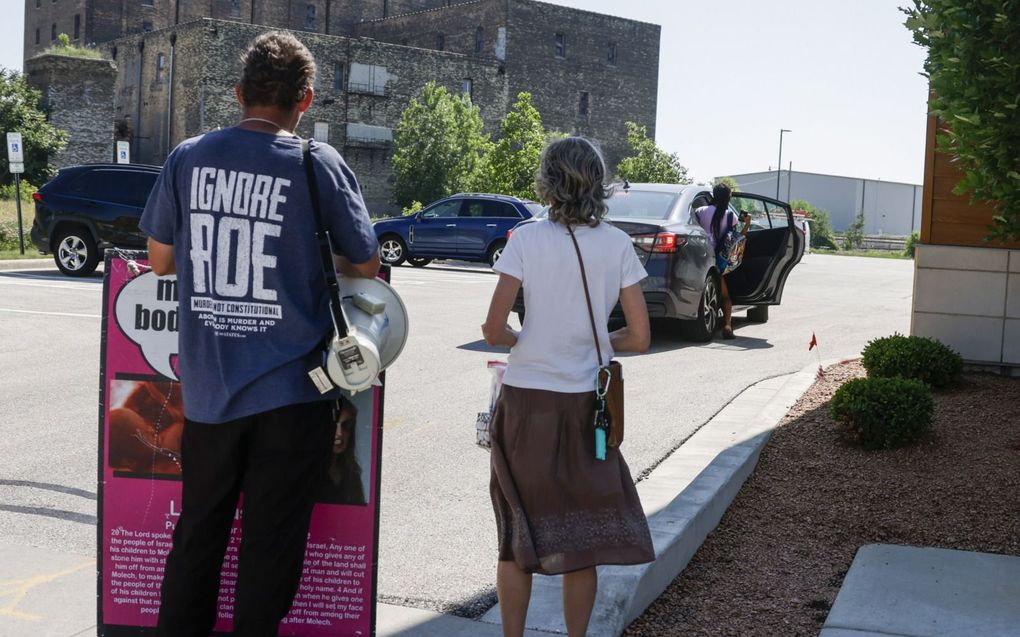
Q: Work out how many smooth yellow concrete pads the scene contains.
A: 0